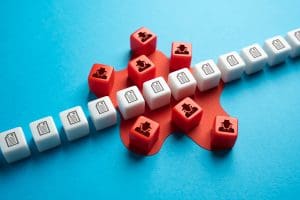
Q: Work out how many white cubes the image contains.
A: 12